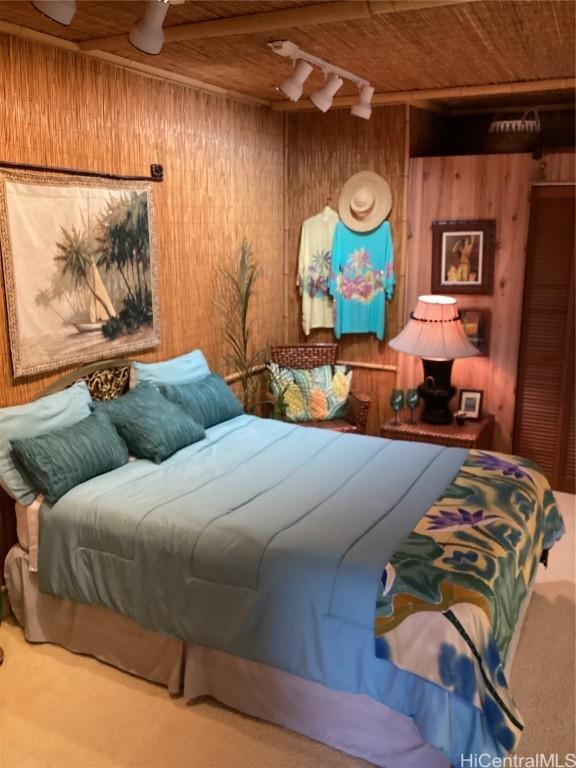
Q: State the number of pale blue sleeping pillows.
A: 2